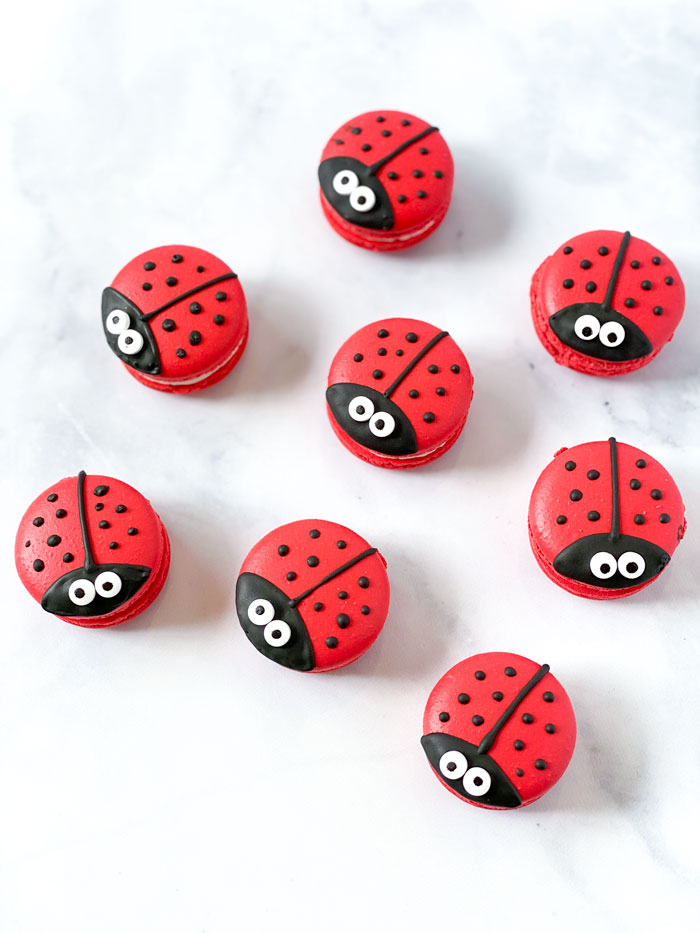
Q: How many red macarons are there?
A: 8